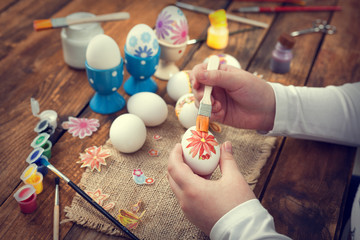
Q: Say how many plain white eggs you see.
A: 3